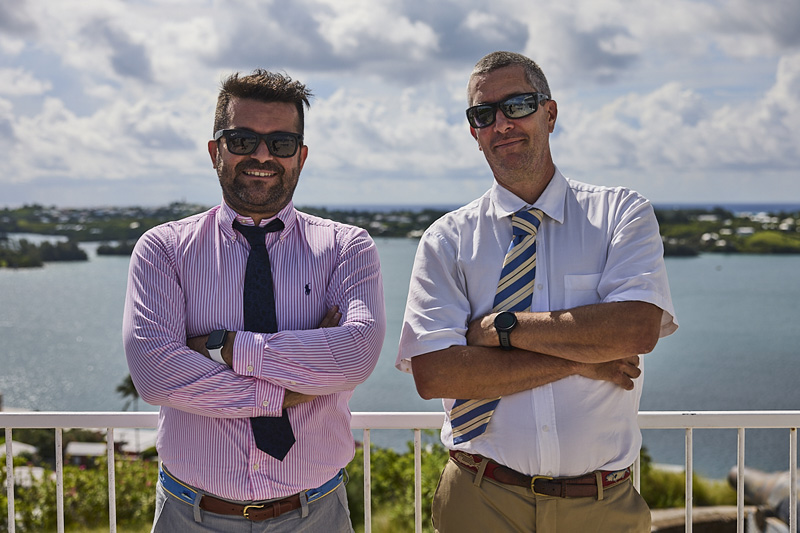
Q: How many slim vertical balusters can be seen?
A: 9